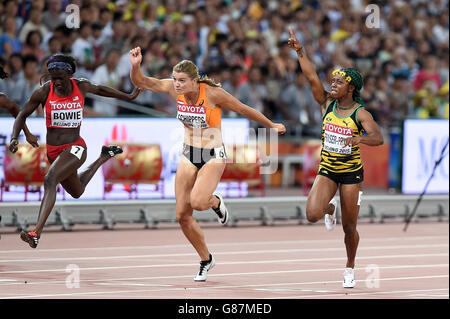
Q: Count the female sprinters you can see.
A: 3